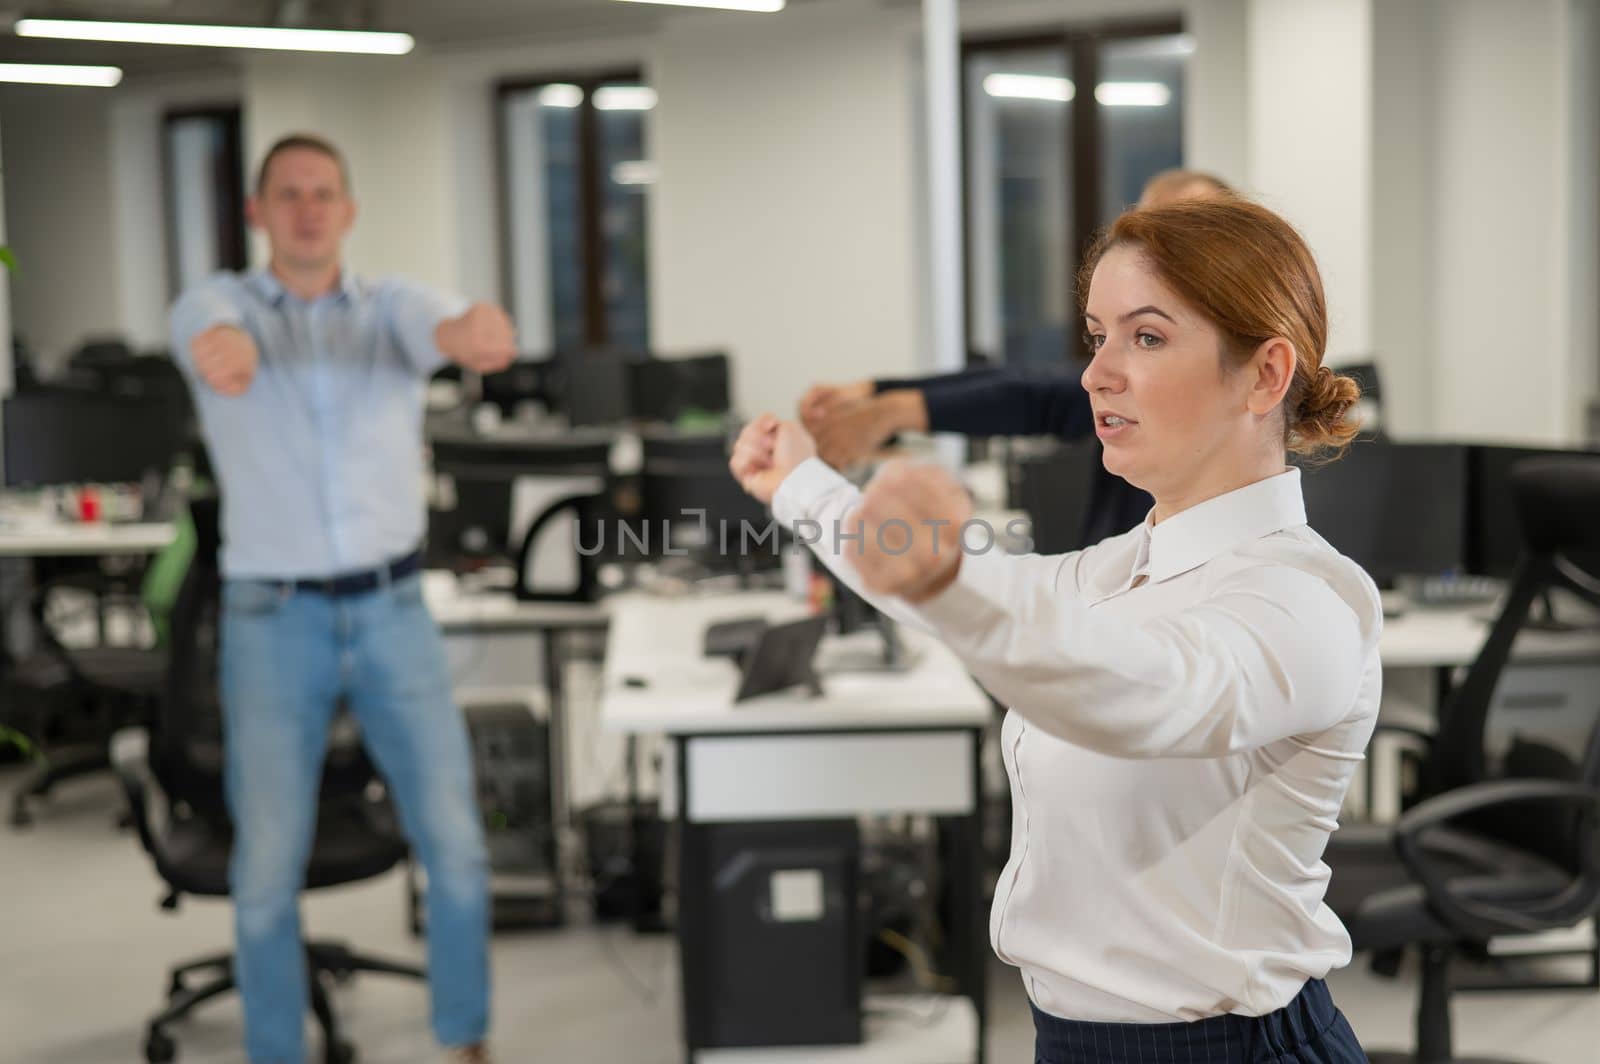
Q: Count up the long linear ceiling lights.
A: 3